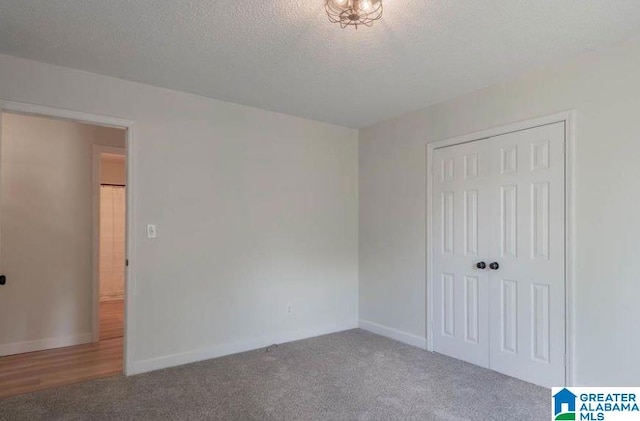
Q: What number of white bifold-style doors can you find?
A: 2